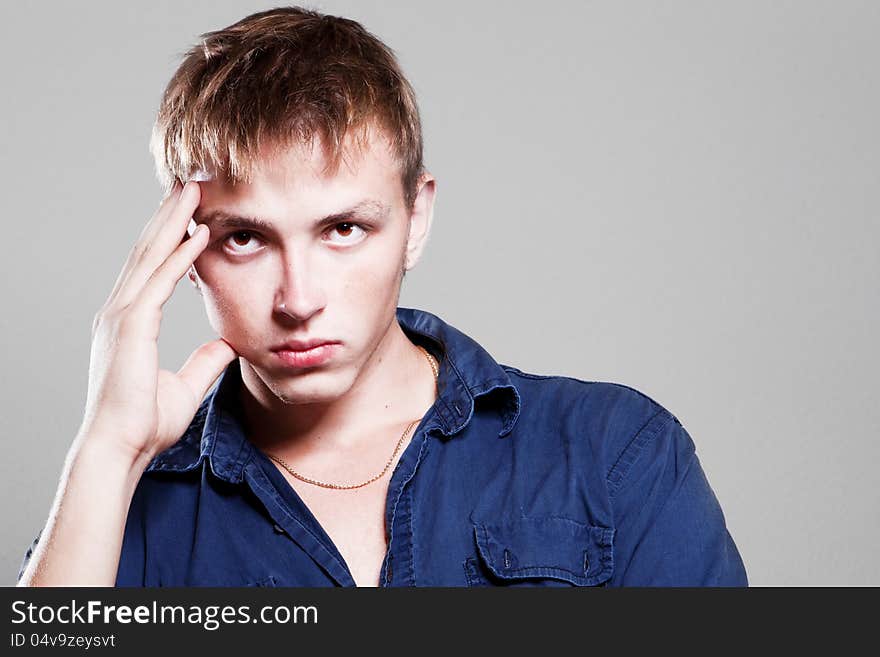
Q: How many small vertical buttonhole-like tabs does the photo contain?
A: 2